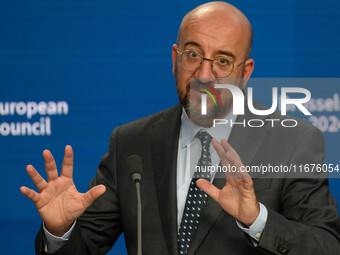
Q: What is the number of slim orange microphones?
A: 0